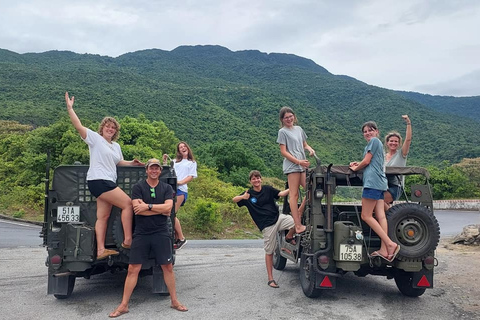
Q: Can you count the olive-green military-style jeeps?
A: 2